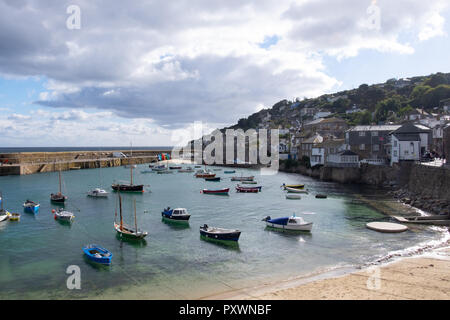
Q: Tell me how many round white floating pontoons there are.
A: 1